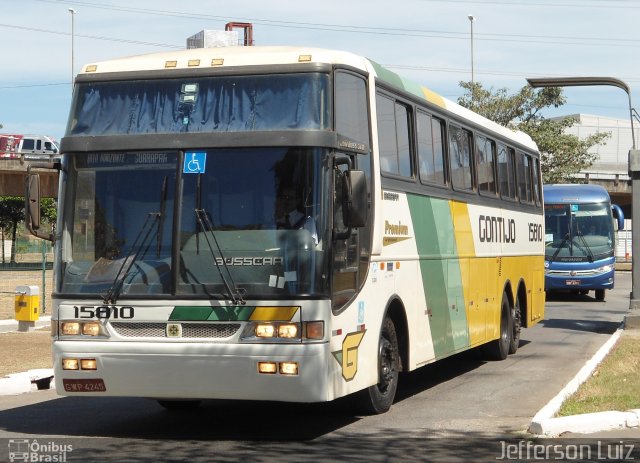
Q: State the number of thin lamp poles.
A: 2